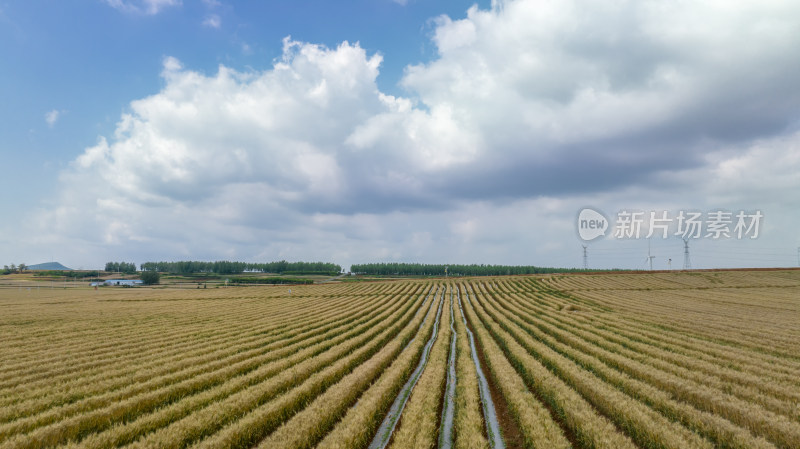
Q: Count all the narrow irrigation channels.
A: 3